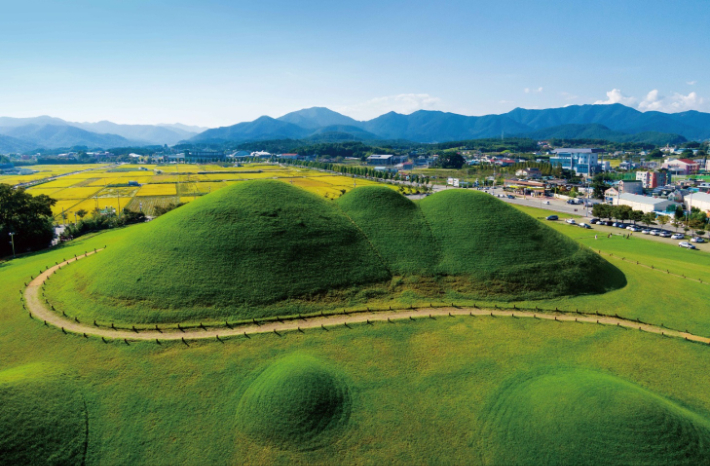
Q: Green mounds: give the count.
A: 6